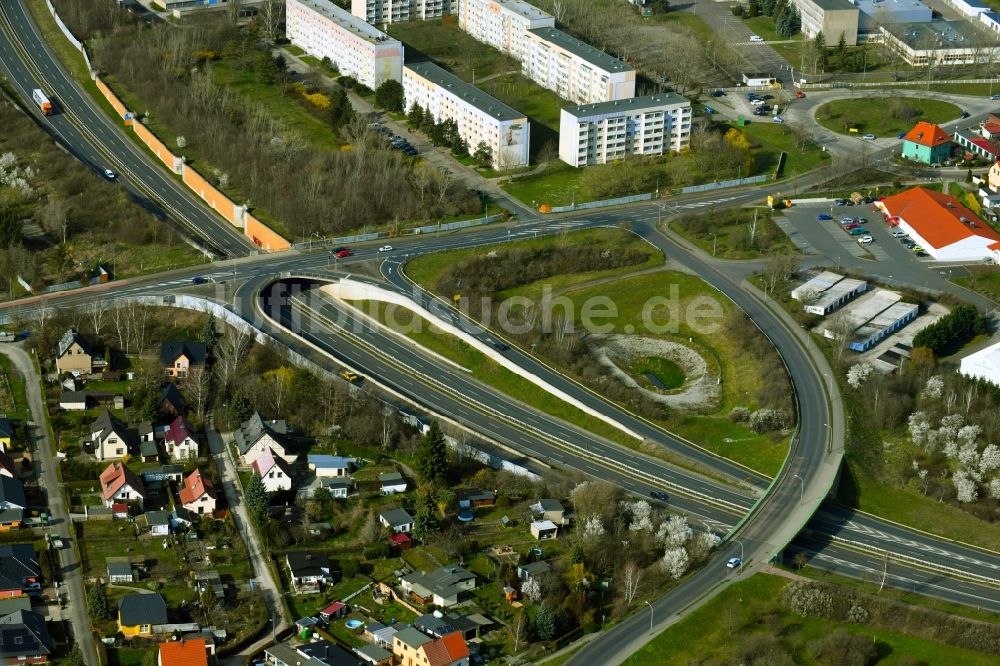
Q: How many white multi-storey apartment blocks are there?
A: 6